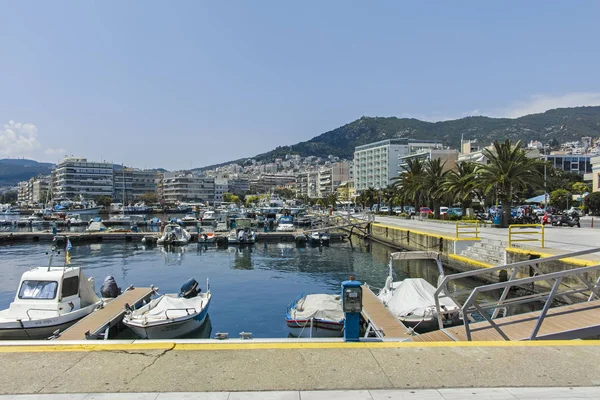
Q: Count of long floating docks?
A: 2